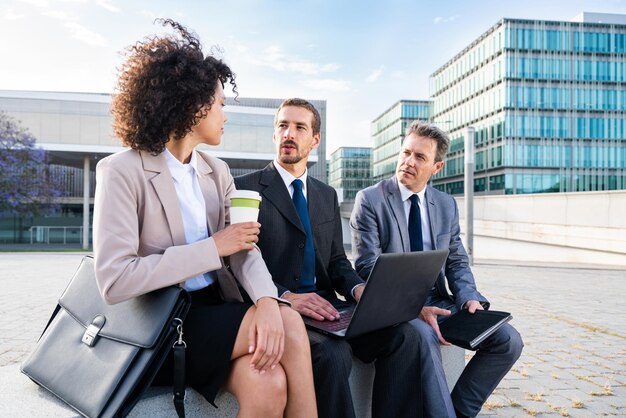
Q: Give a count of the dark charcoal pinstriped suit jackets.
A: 1